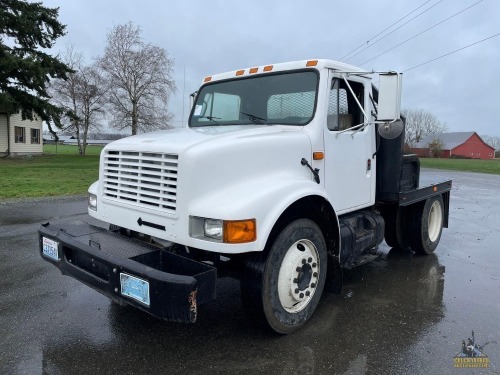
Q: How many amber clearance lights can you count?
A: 5